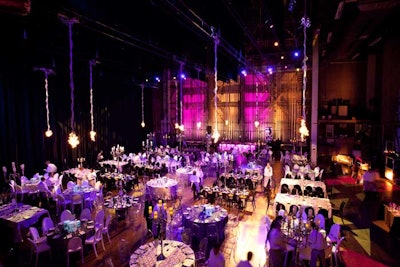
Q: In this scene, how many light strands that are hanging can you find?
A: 11